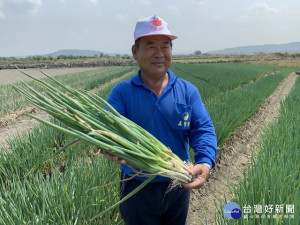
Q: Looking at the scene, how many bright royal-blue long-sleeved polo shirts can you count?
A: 1